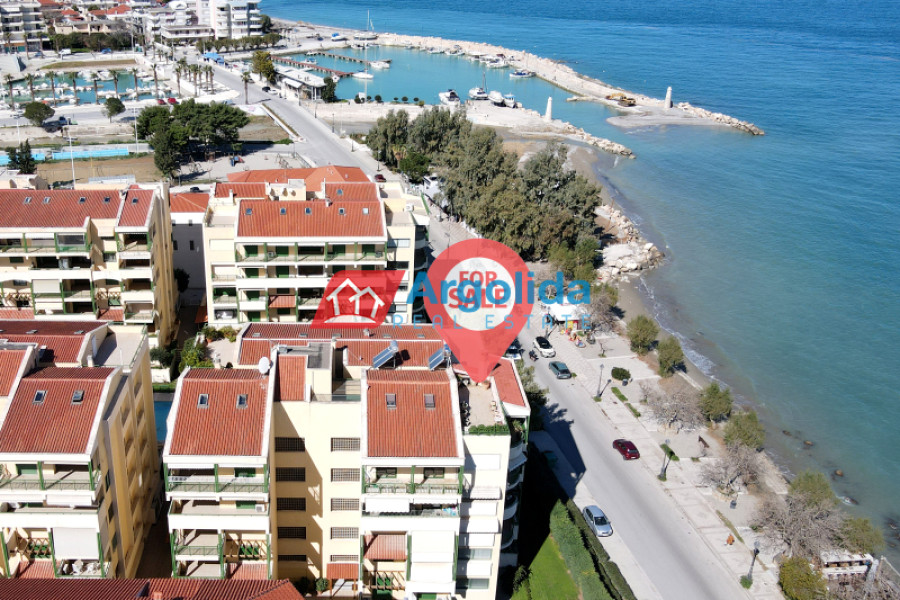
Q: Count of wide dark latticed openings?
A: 10